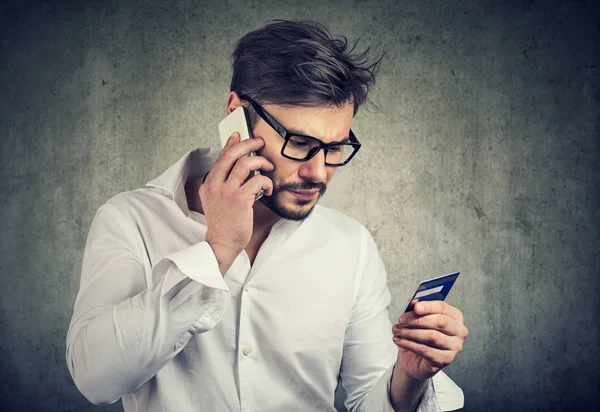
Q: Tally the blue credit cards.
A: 1